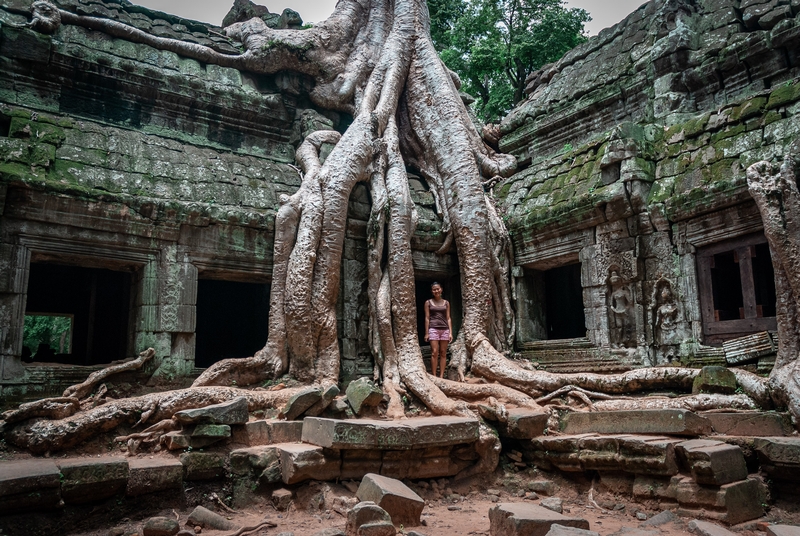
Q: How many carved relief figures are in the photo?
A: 2